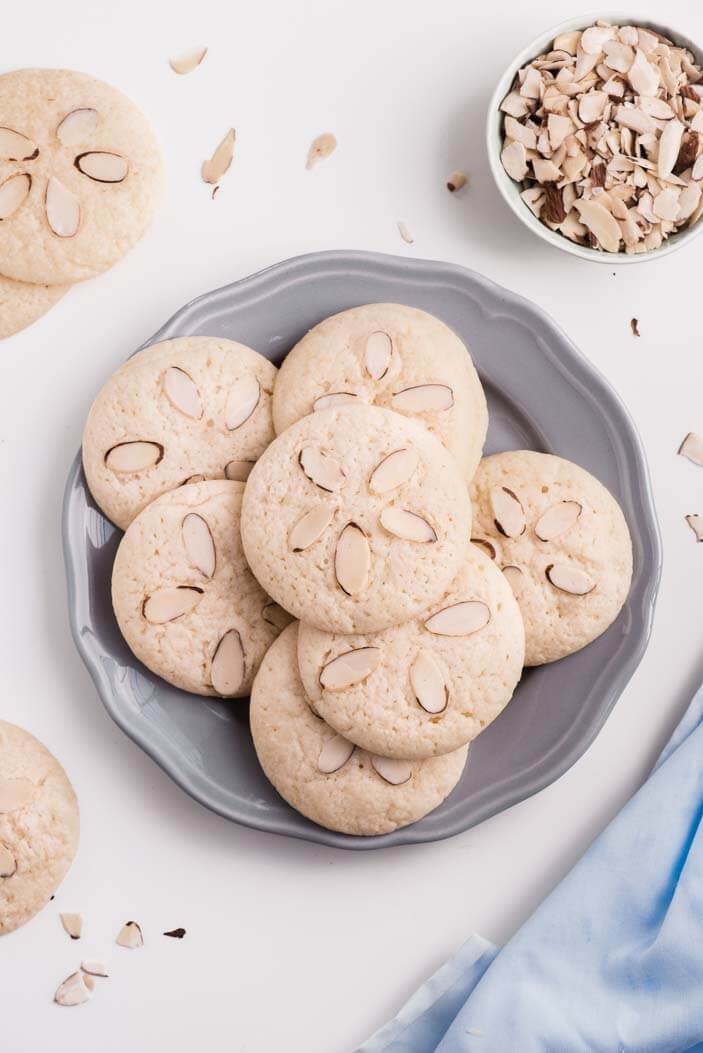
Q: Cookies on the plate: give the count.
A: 7